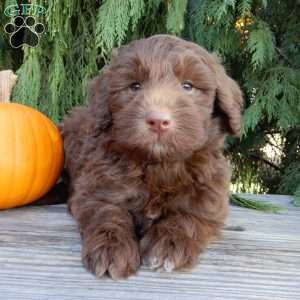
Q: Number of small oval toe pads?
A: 4